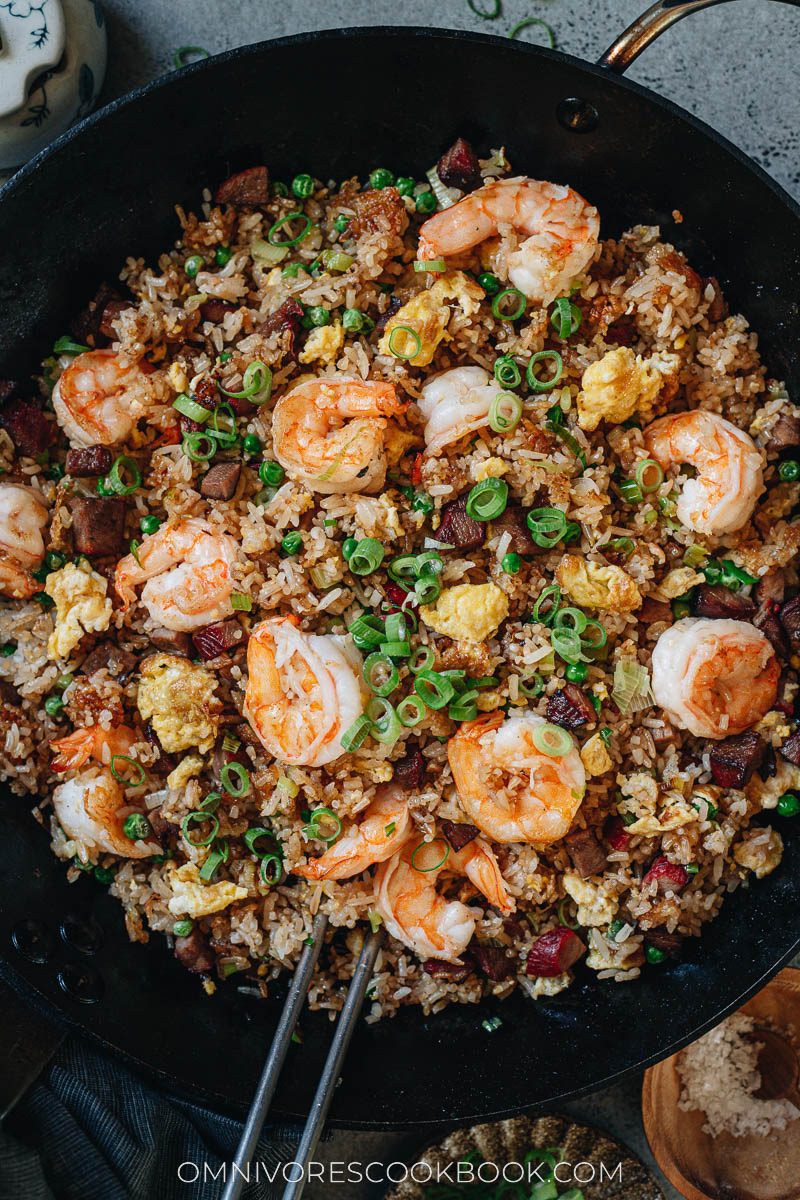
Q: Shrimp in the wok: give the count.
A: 13